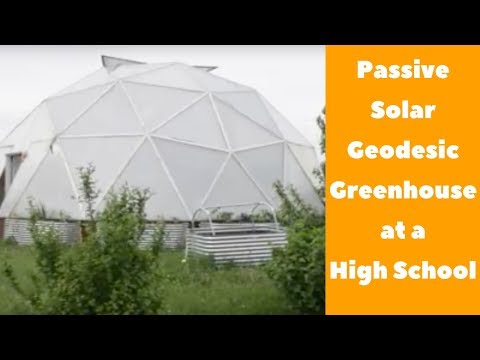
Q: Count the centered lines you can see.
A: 6